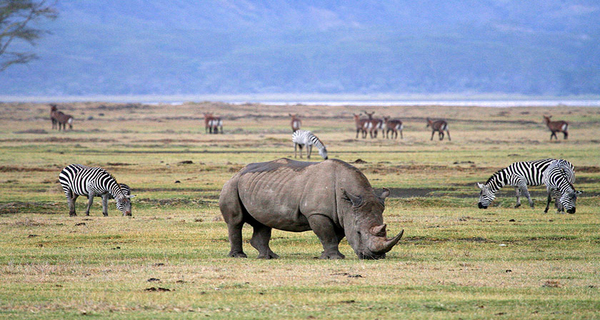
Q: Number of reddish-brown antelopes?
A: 10